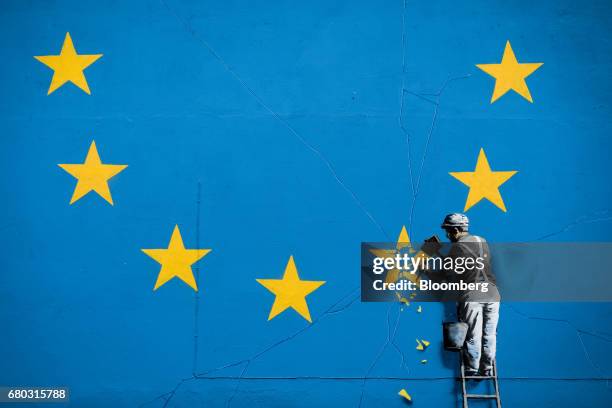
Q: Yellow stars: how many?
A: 7